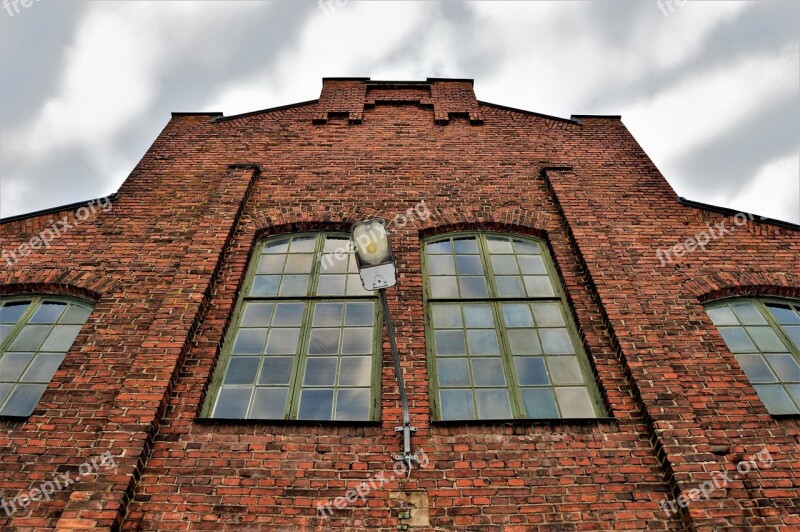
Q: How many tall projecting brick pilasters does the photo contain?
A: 2